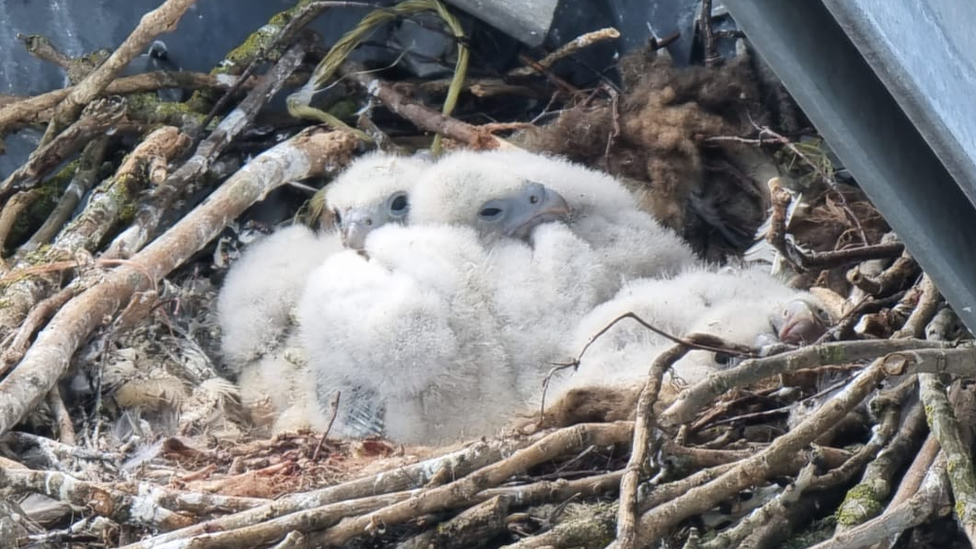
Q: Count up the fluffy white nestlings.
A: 3